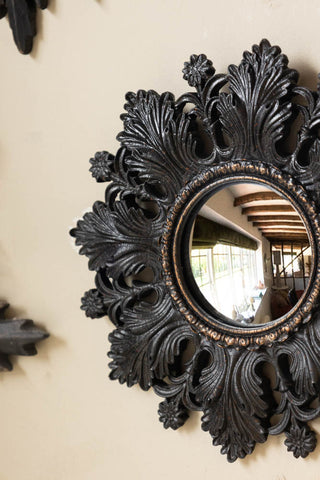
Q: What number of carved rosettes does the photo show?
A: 5